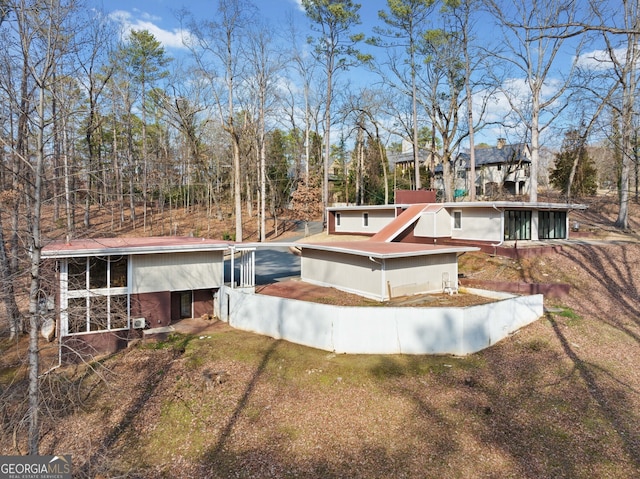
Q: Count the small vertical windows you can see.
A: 3